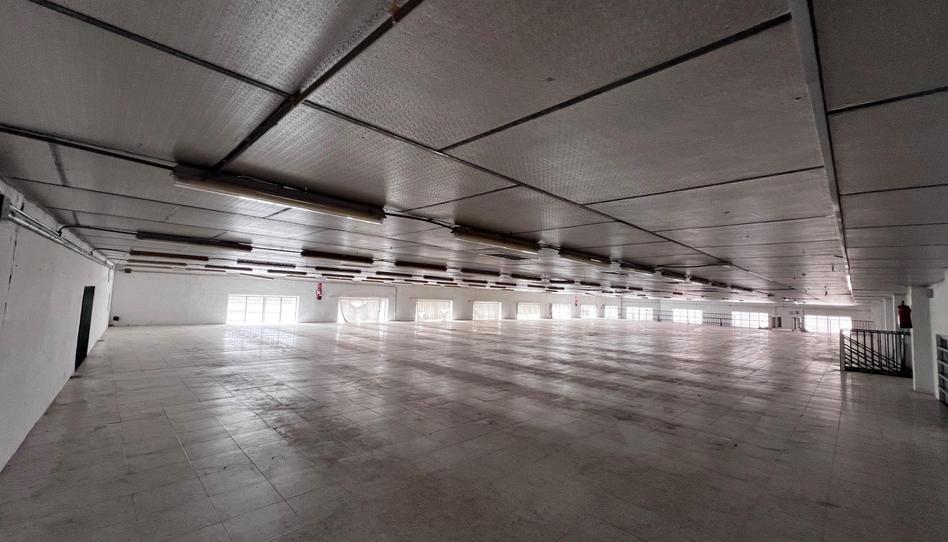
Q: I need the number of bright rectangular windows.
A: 12